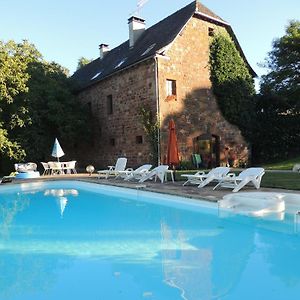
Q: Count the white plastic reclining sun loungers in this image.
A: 5